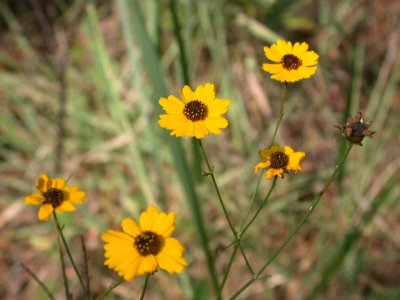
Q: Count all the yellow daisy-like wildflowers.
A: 5